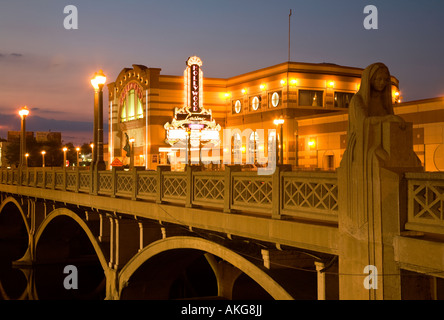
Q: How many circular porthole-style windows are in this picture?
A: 3